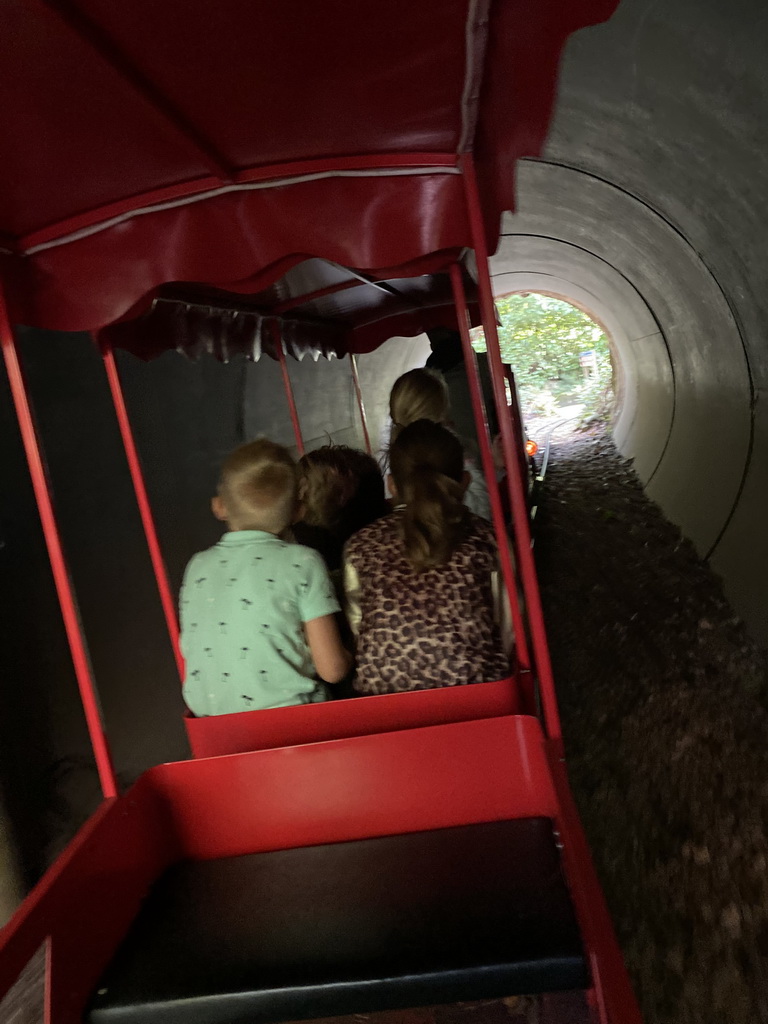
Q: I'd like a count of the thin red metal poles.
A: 6